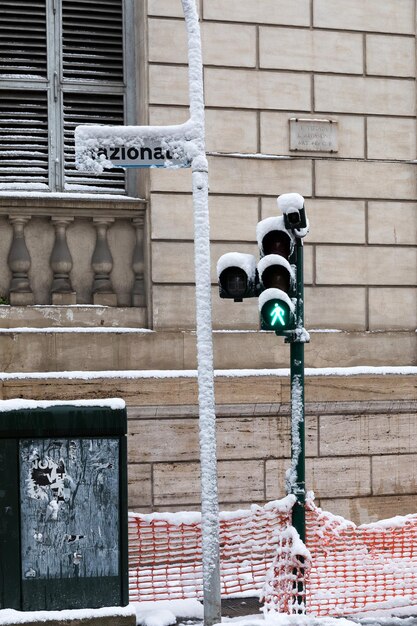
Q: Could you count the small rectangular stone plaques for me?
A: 1